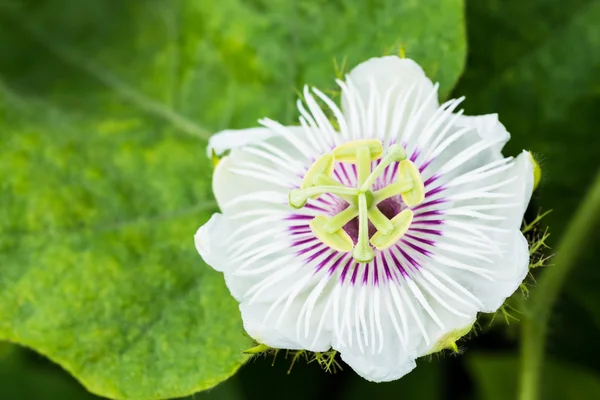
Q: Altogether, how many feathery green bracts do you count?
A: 3